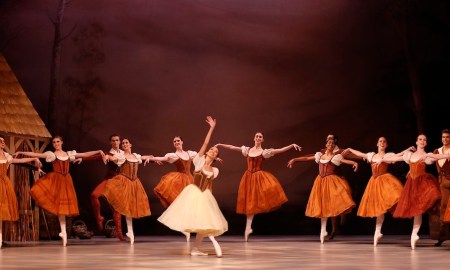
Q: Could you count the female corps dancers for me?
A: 8